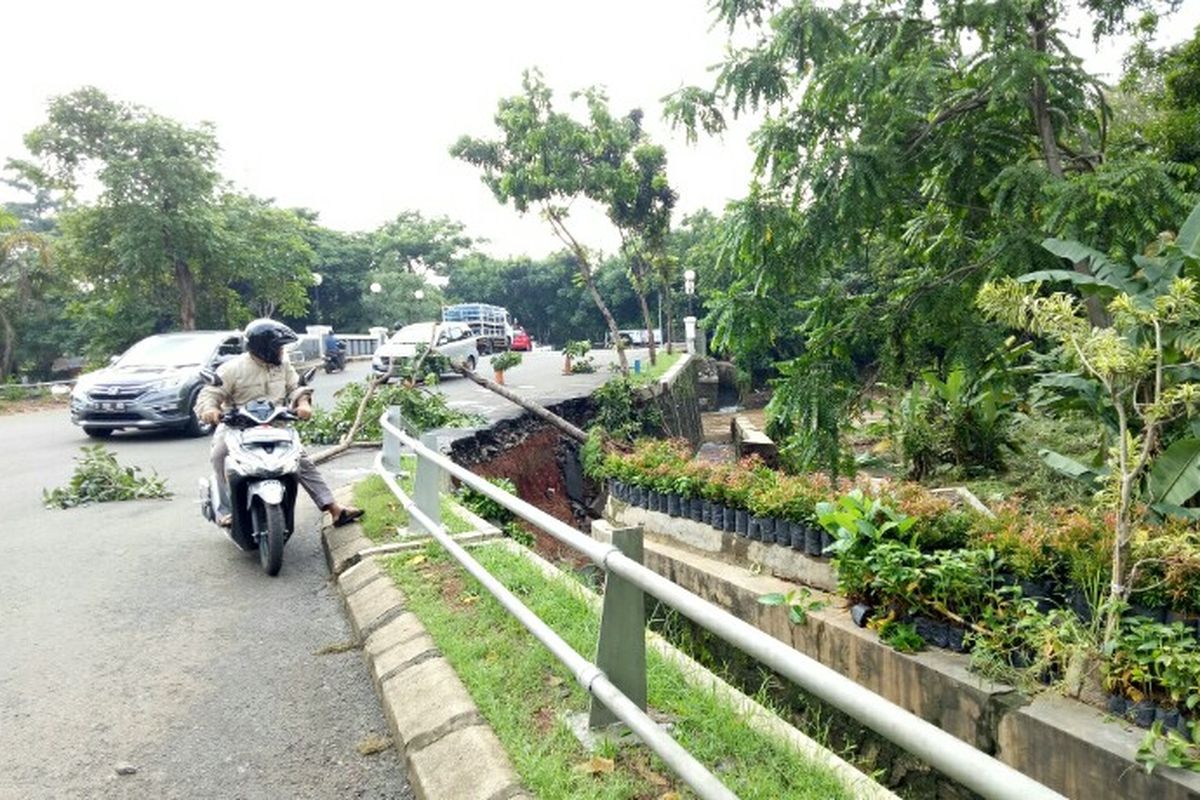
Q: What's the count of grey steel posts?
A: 3